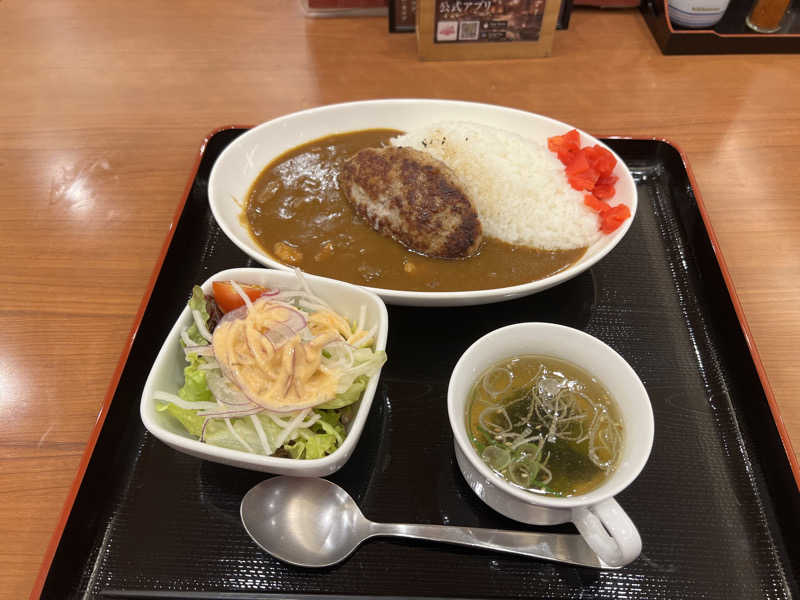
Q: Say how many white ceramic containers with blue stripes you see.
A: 1